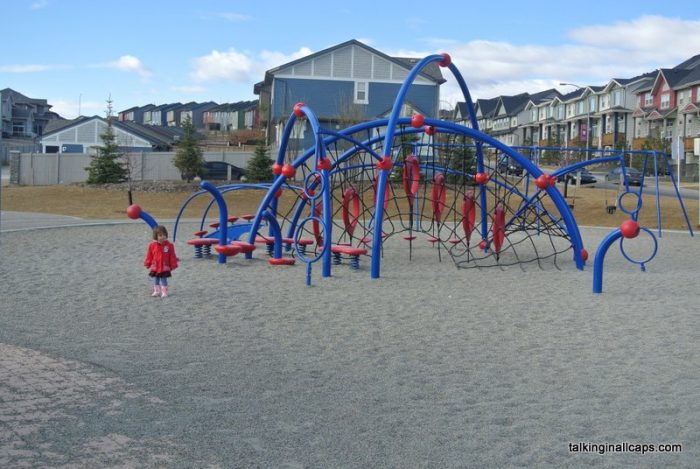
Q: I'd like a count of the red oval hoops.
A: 7